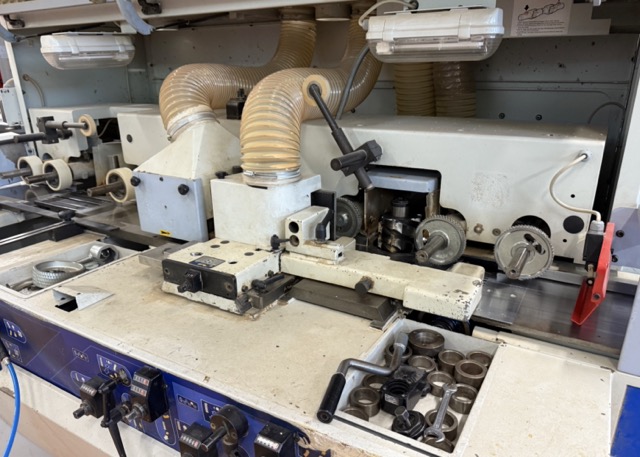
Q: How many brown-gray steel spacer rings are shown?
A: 13